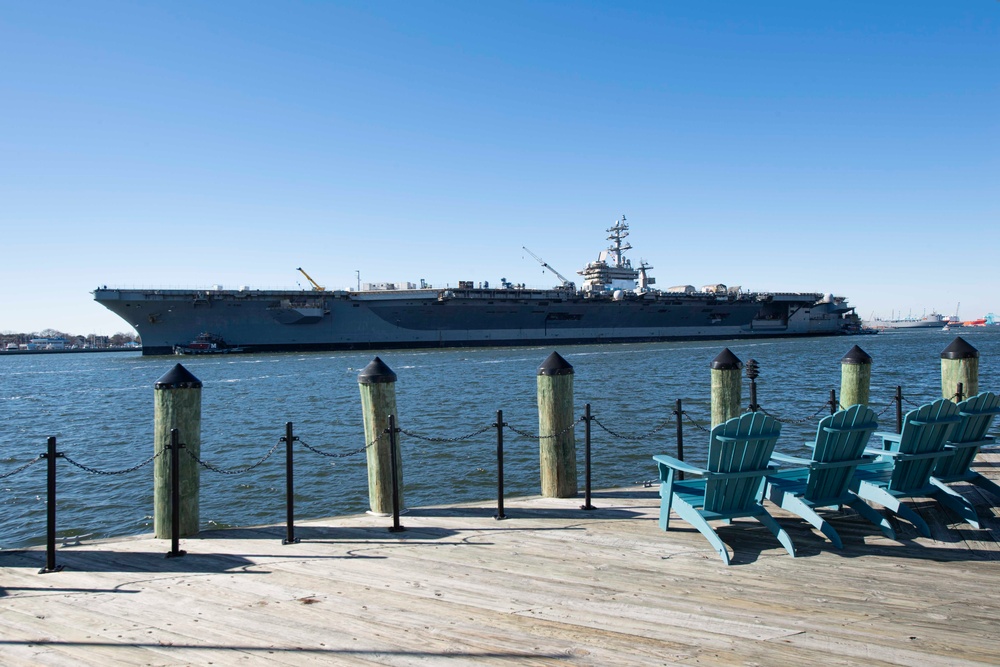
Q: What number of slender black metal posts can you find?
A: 11